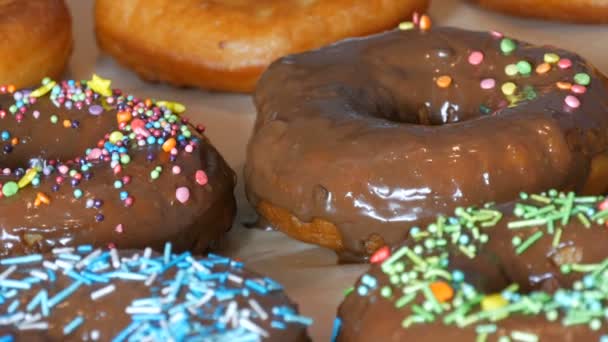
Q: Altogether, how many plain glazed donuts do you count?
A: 3